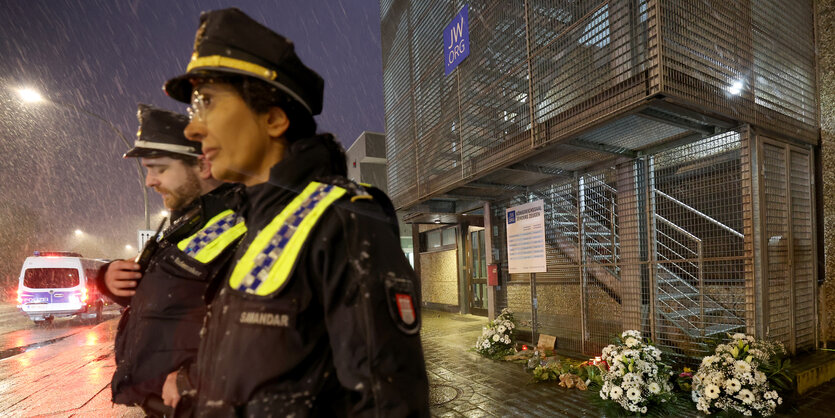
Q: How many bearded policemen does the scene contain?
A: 1